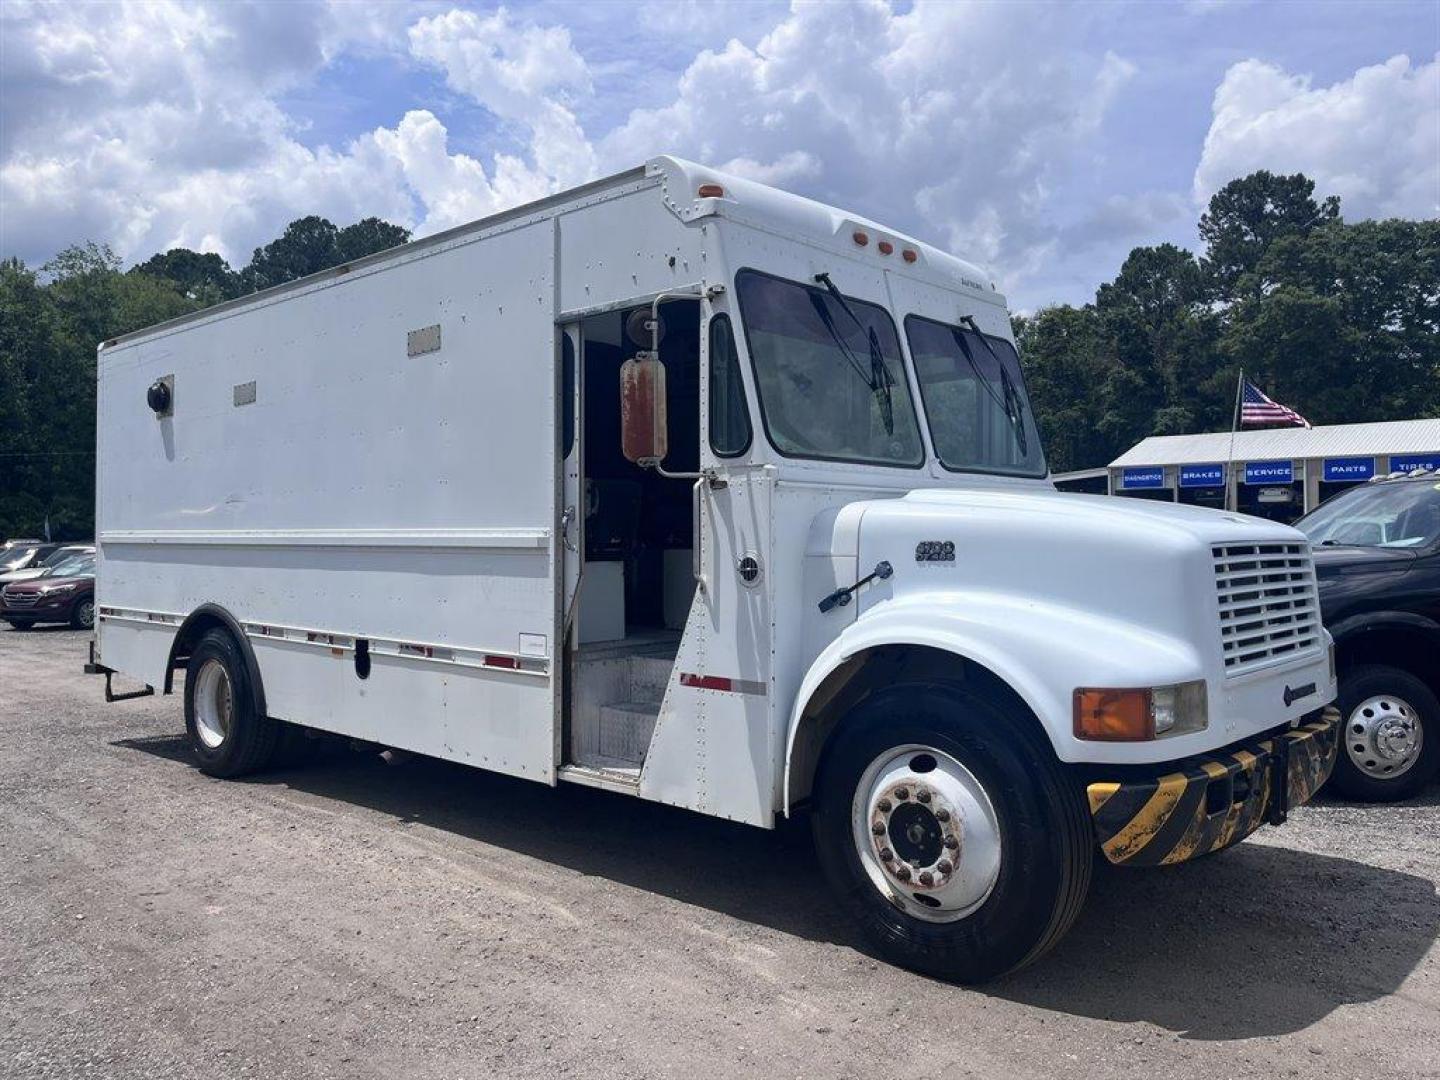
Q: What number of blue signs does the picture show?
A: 5